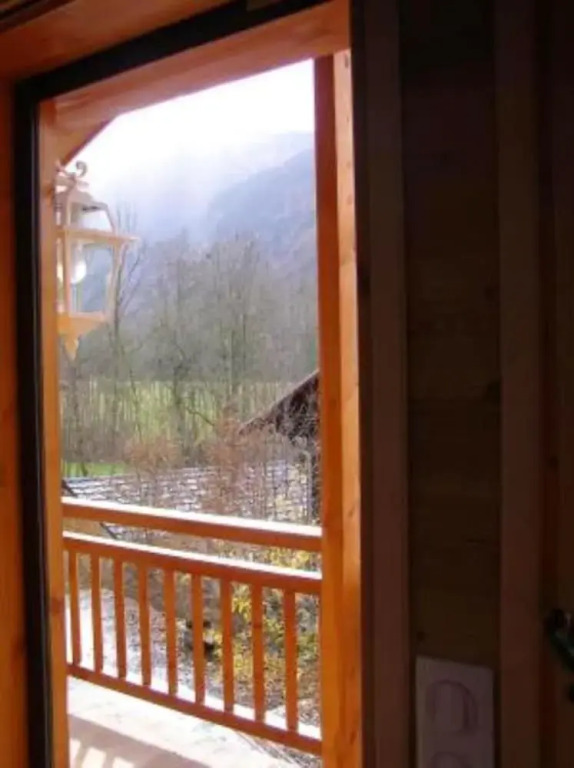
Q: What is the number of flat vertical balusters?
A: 9